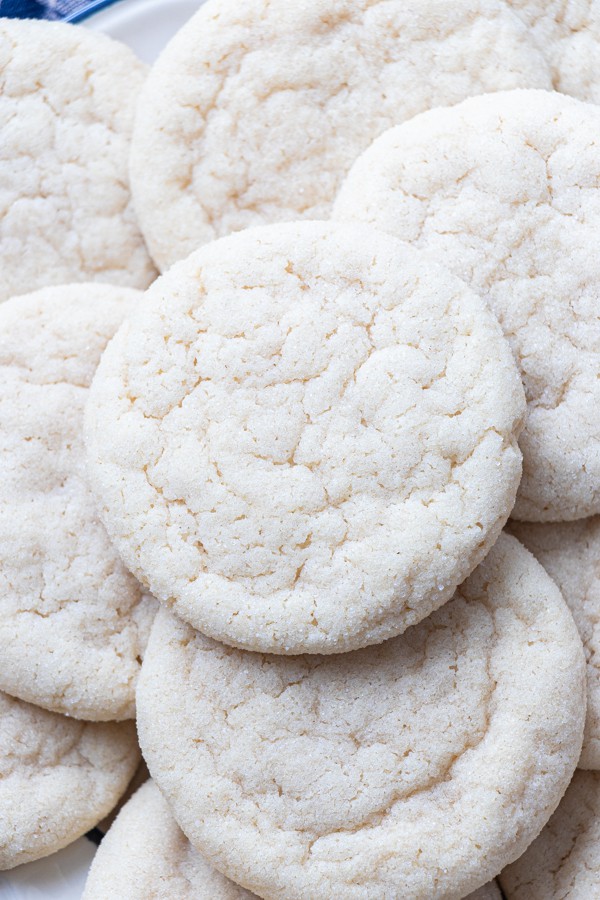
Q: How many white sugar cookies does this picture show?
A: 11